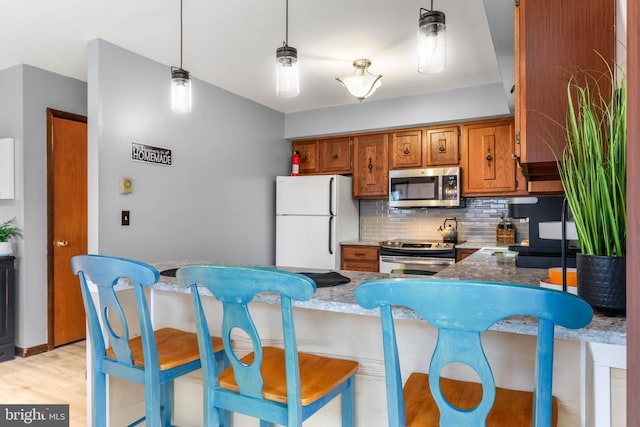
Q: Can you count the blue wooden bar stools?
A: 3